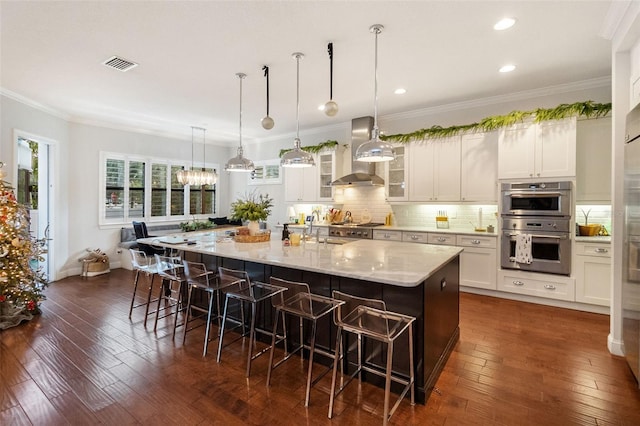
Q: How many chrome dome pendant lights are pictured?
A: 3